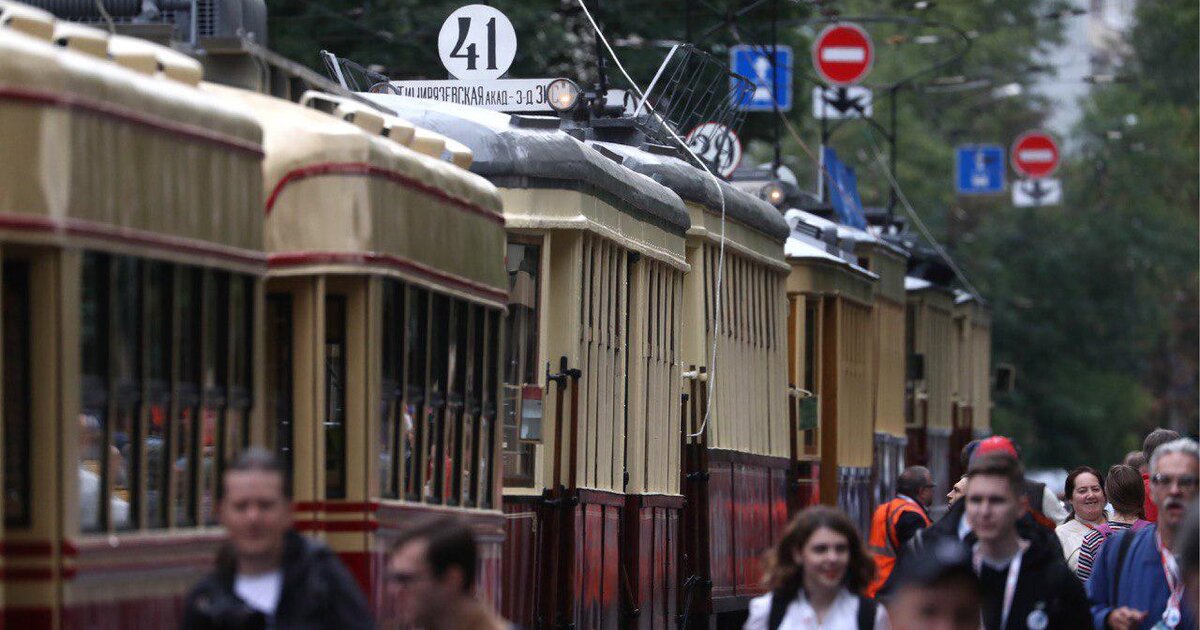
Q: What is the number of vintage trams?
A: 8